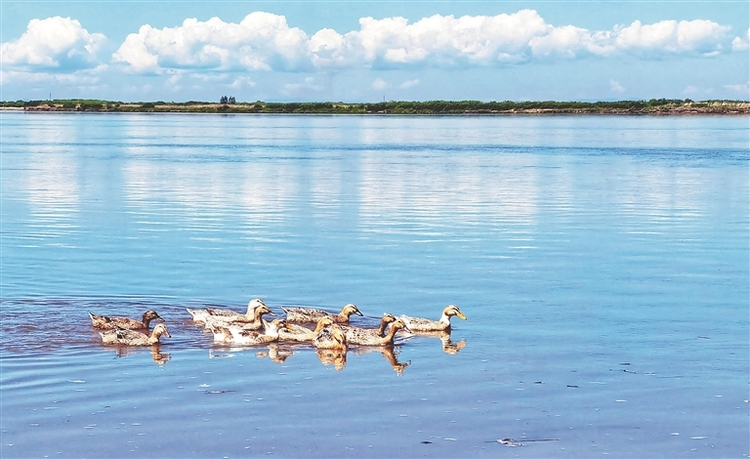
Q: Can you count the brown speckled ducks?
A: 11